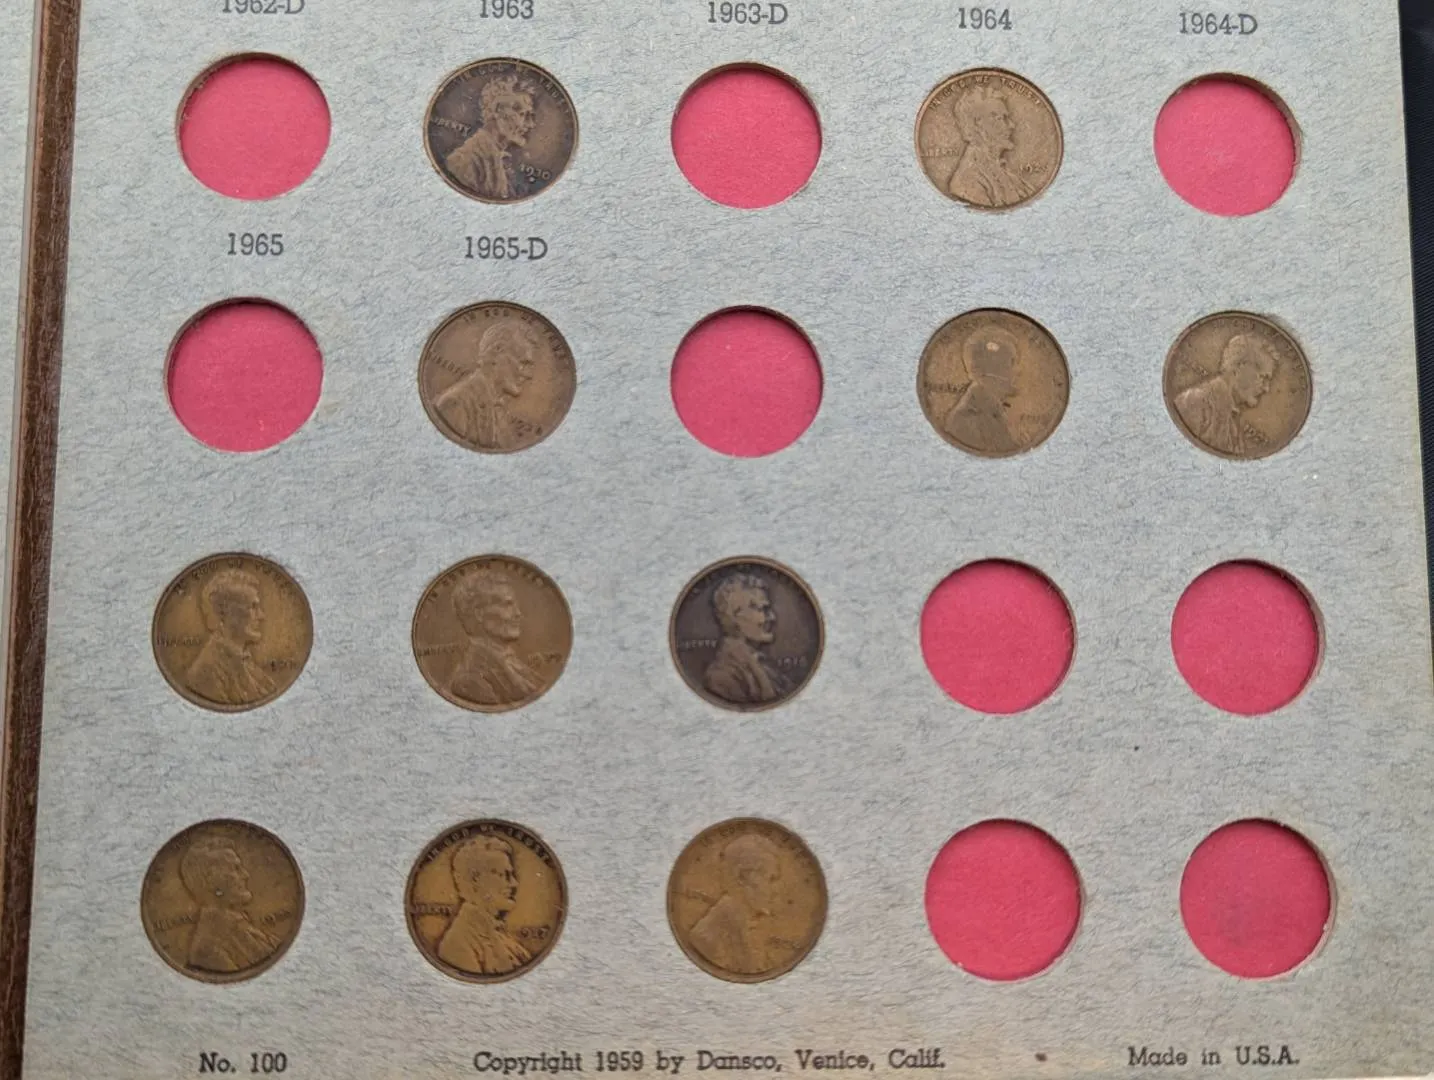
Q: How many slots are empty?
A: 9